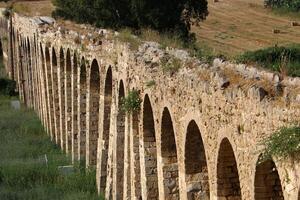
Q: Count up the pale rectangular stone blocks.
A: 2